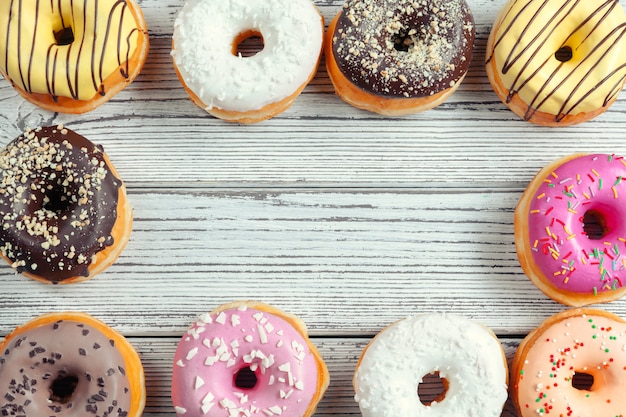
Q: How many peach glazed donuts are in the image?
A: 1